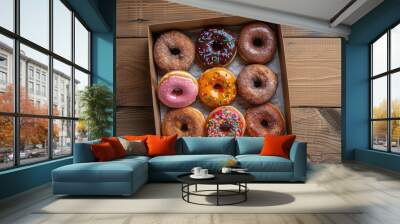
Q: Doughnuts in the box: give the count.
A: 9